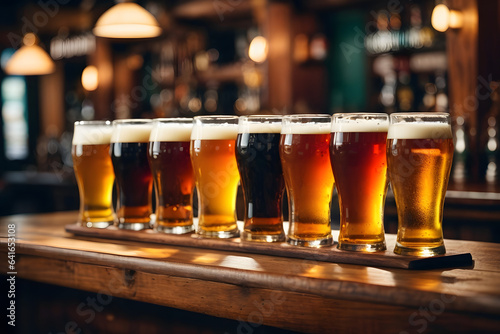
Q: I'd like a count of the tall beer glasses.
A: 8